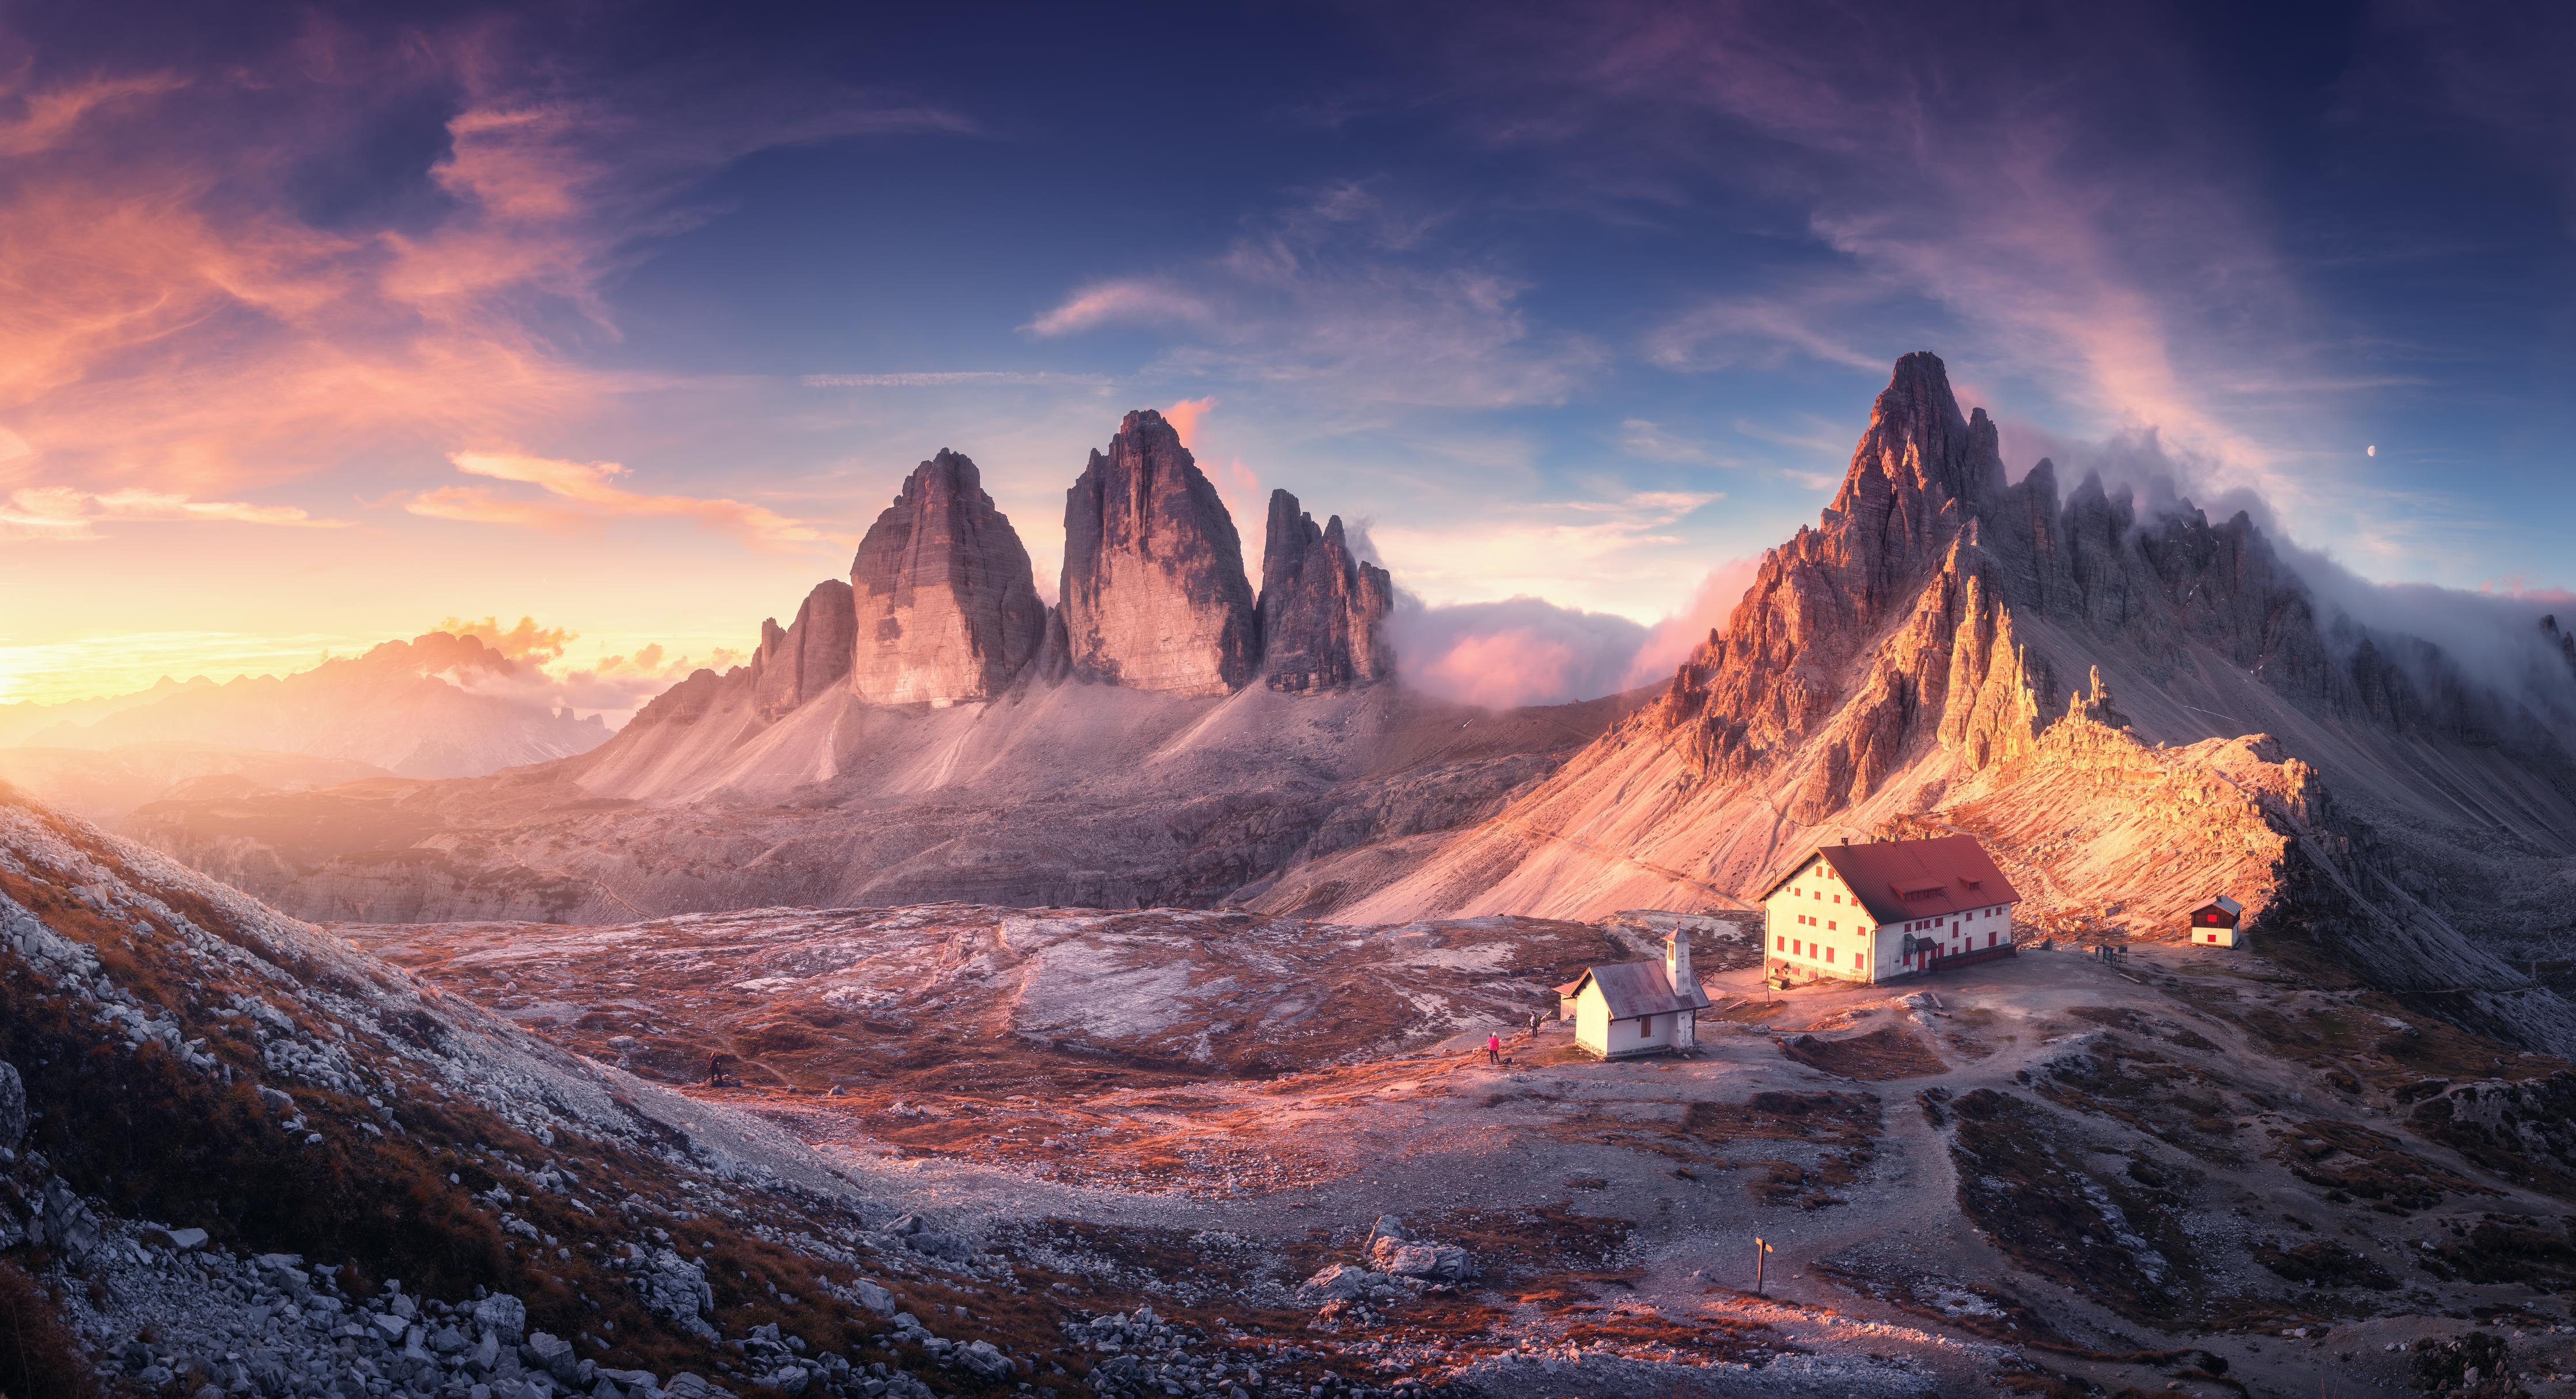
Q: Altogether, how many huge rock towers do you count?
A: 3